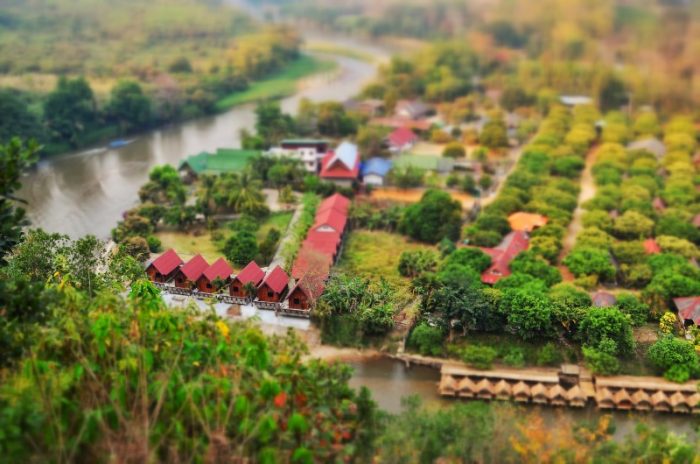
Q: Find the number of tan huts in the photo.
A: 14